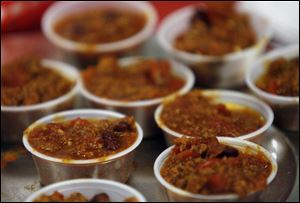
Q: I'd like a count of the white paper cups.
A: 9